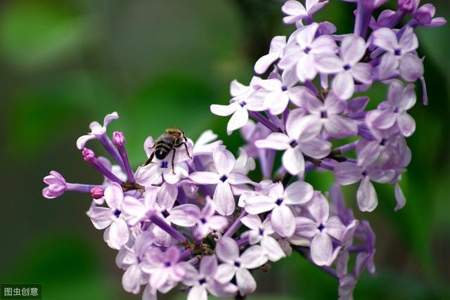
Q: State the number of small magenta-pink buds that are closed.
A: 3